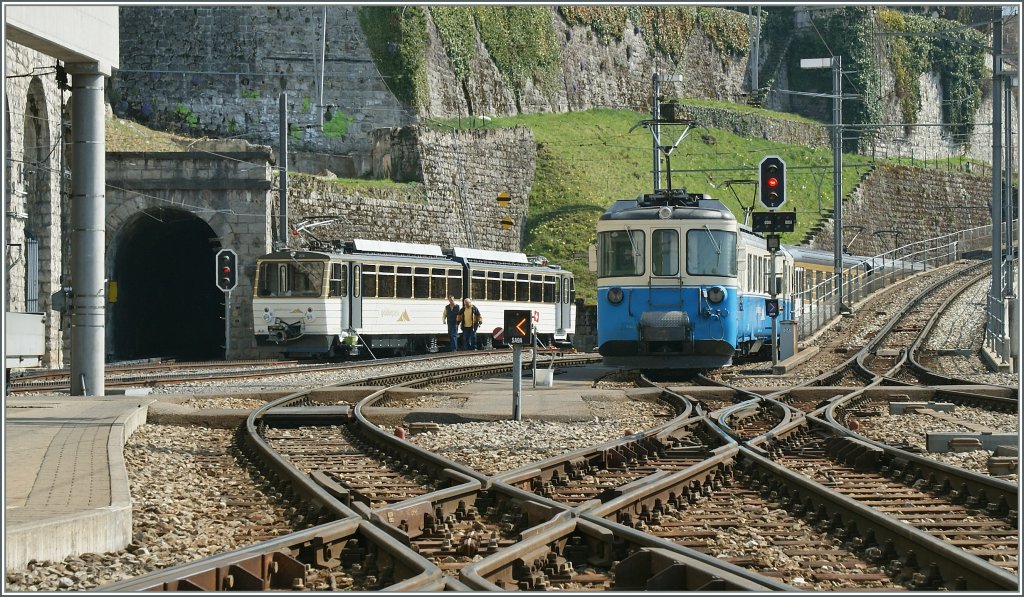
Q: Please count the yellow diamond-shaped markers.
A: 2